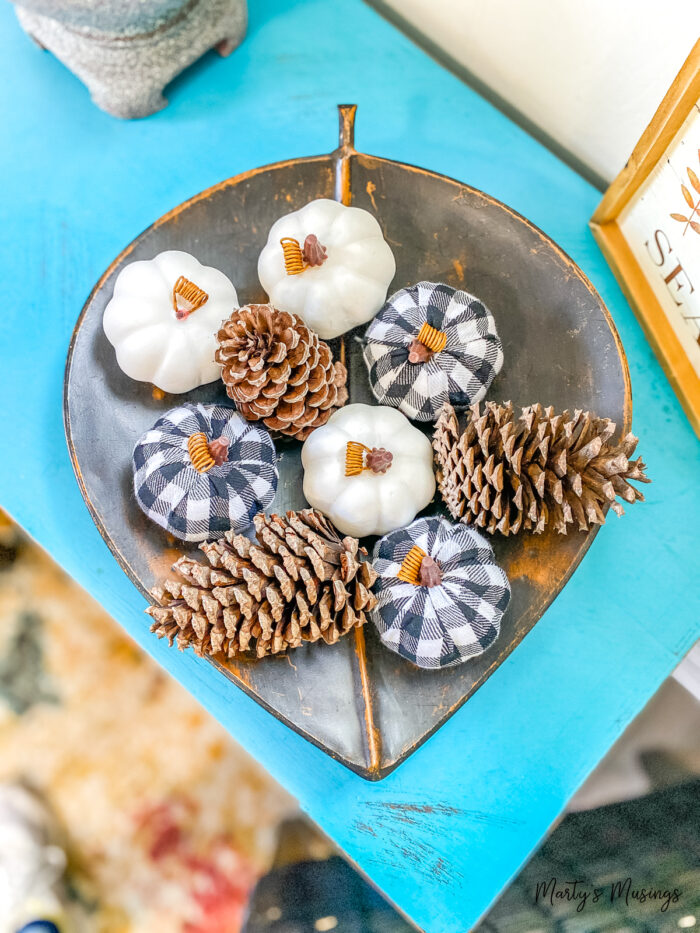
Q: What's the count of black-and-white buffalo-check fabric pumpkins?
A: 3